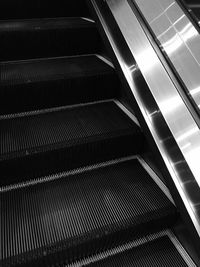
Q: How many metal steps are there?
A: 5